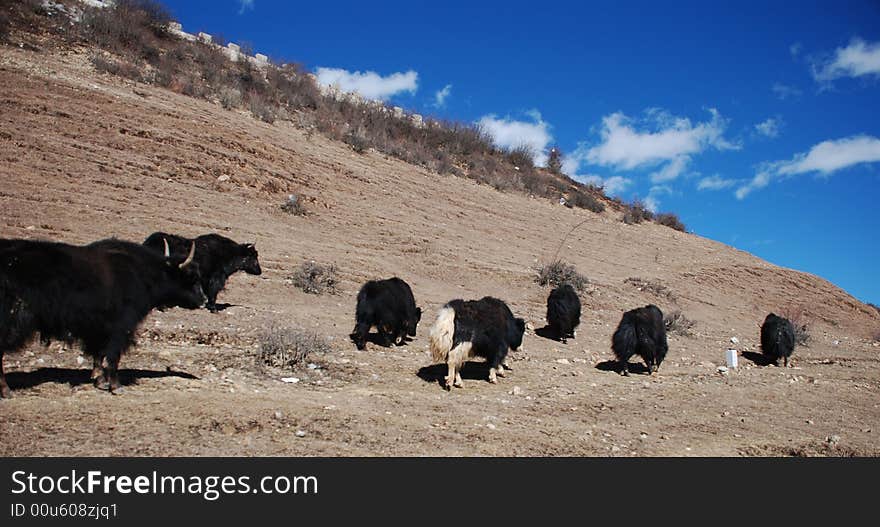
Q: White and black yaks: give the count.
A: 1